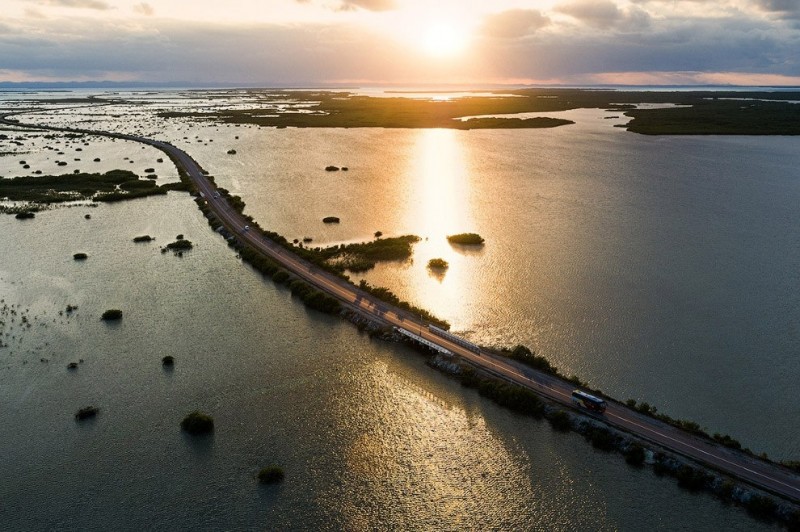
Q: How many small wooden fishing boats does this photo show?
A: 0